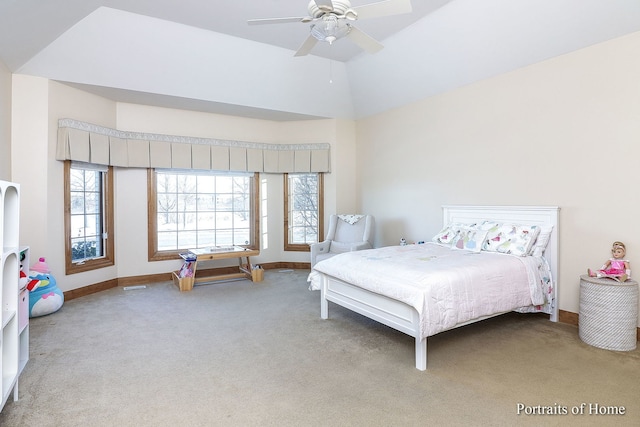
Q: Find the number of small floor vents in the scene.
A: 2